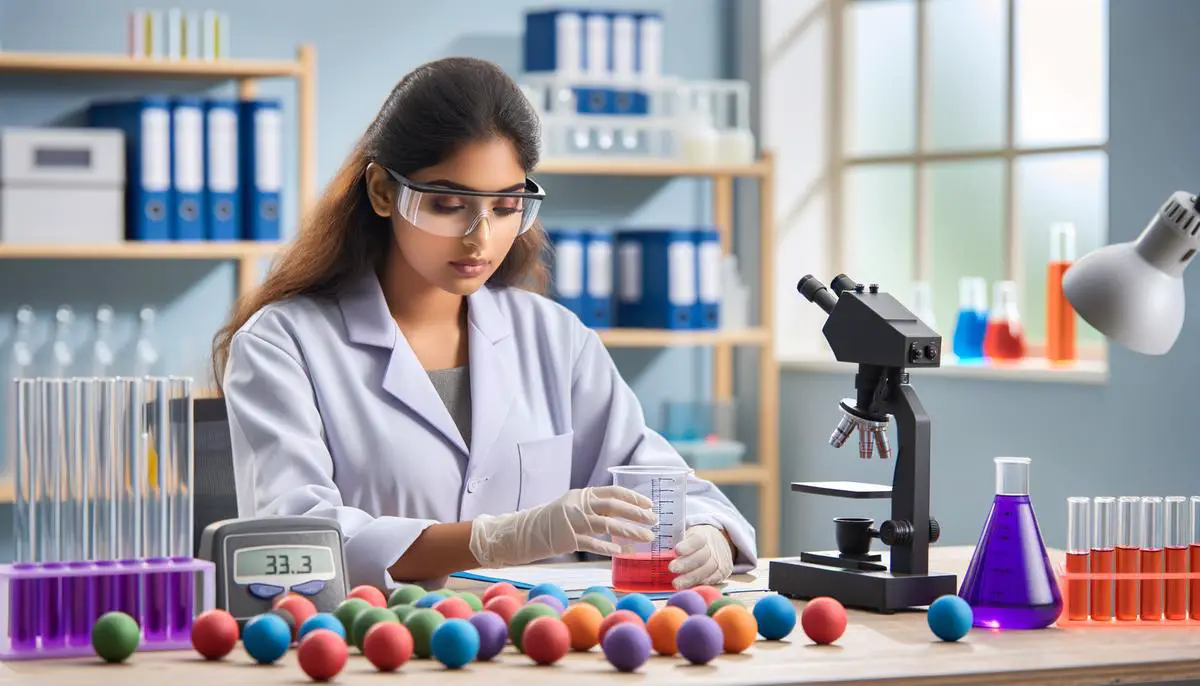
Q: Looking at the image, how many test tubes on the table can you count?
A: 13